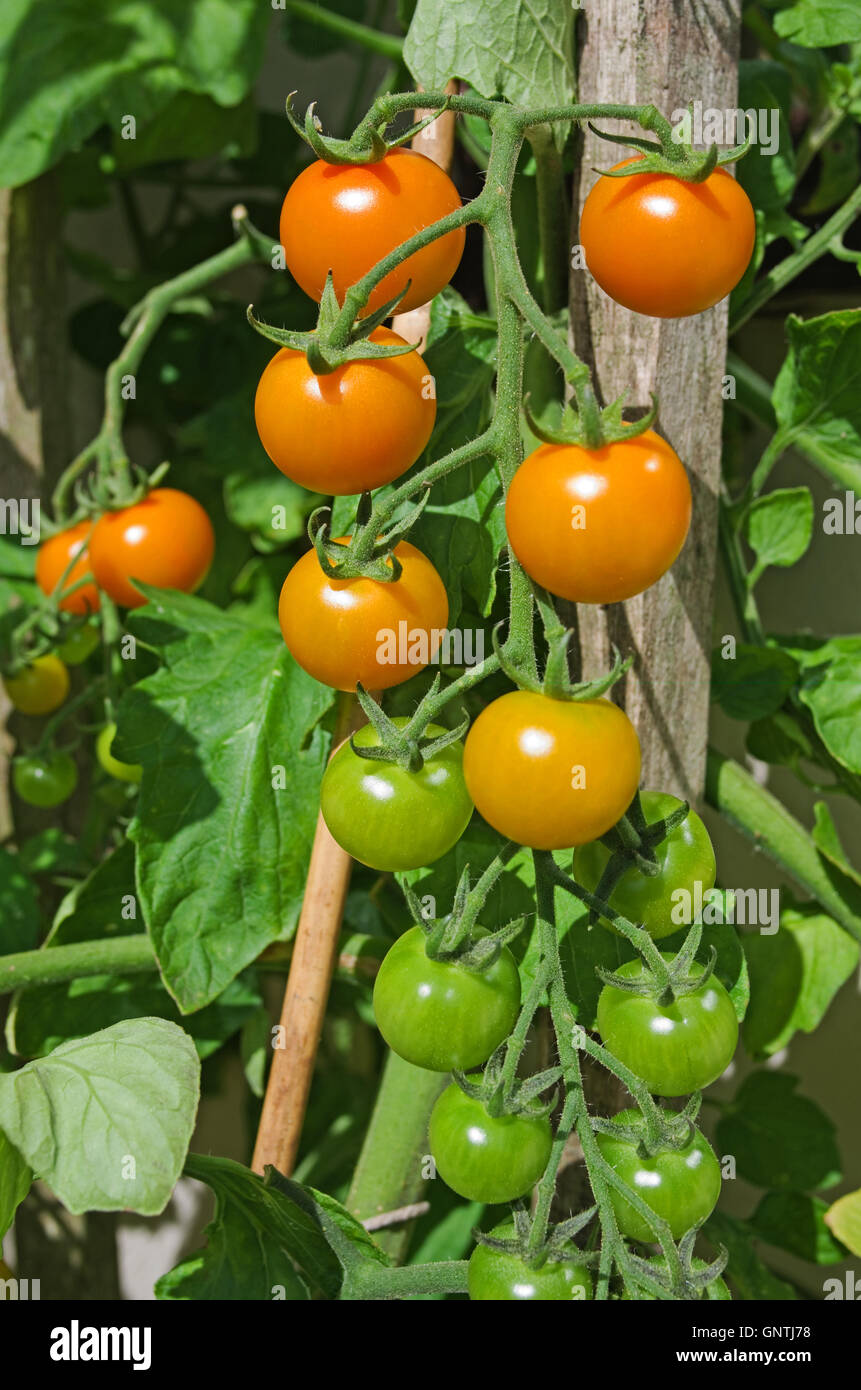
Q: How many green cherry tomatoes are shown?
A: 11